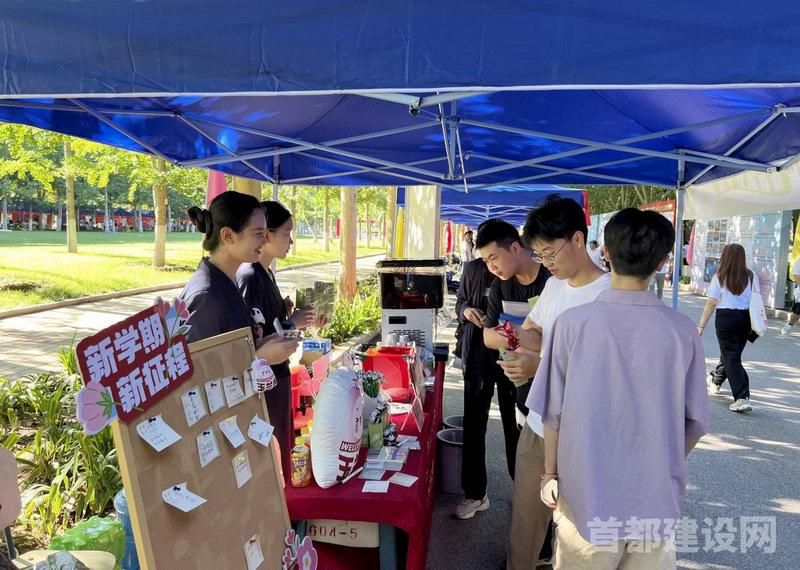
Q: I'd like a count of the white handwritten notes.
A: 11